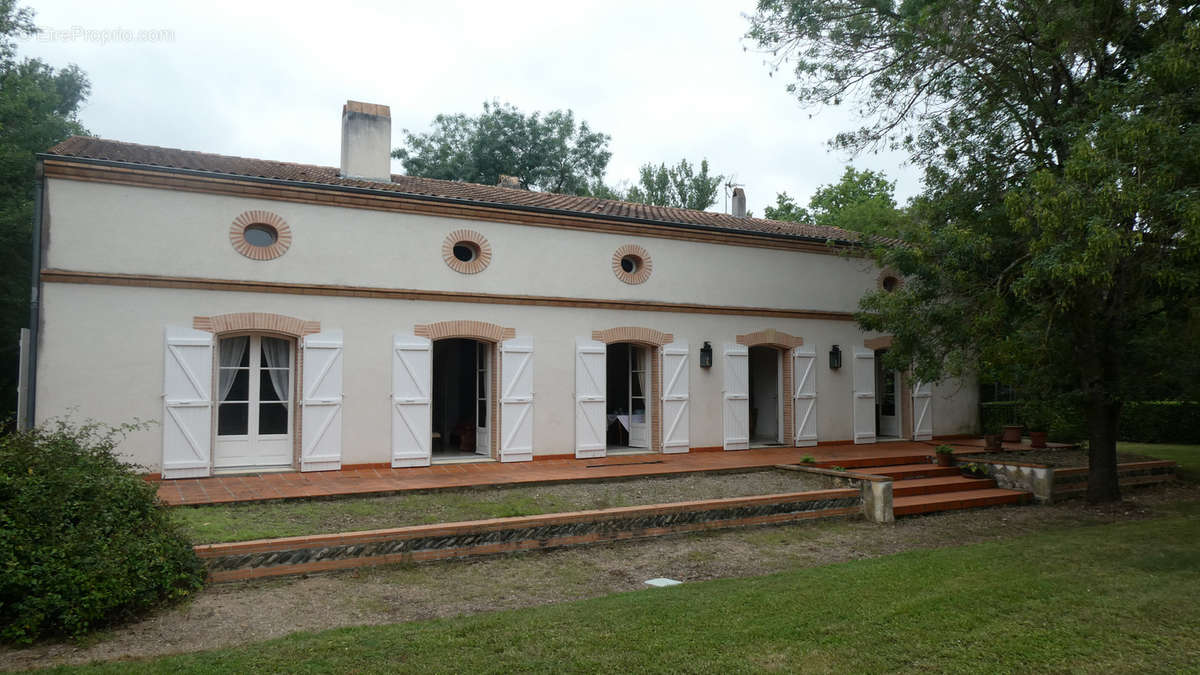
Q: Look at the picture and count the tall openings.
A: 5